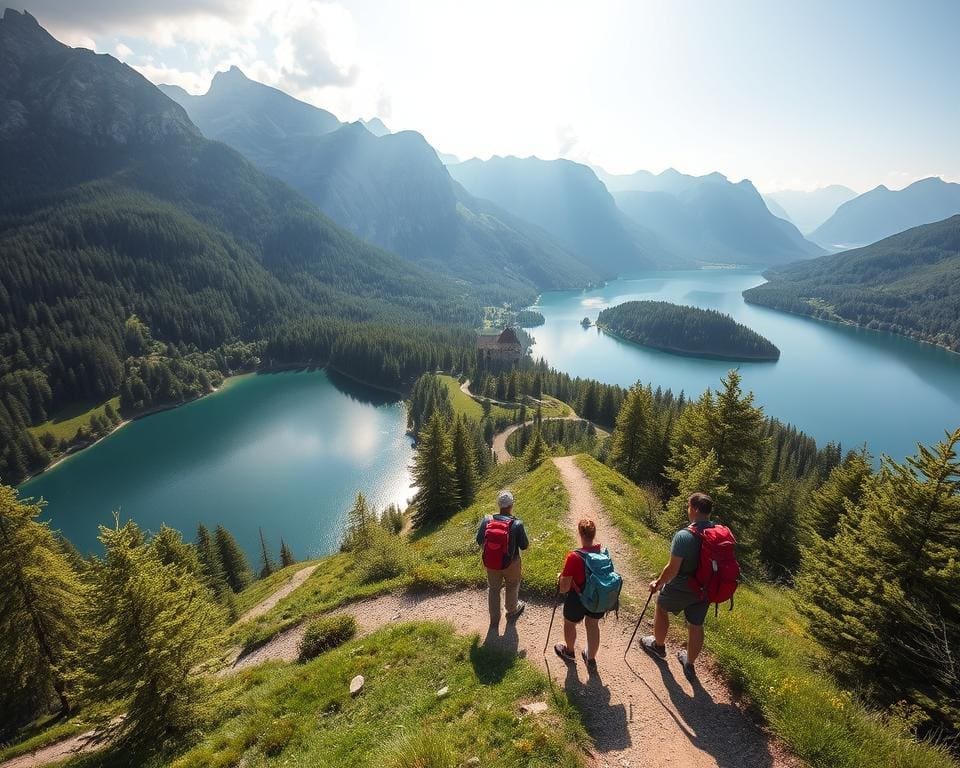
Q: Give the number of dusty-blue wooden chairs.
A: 0